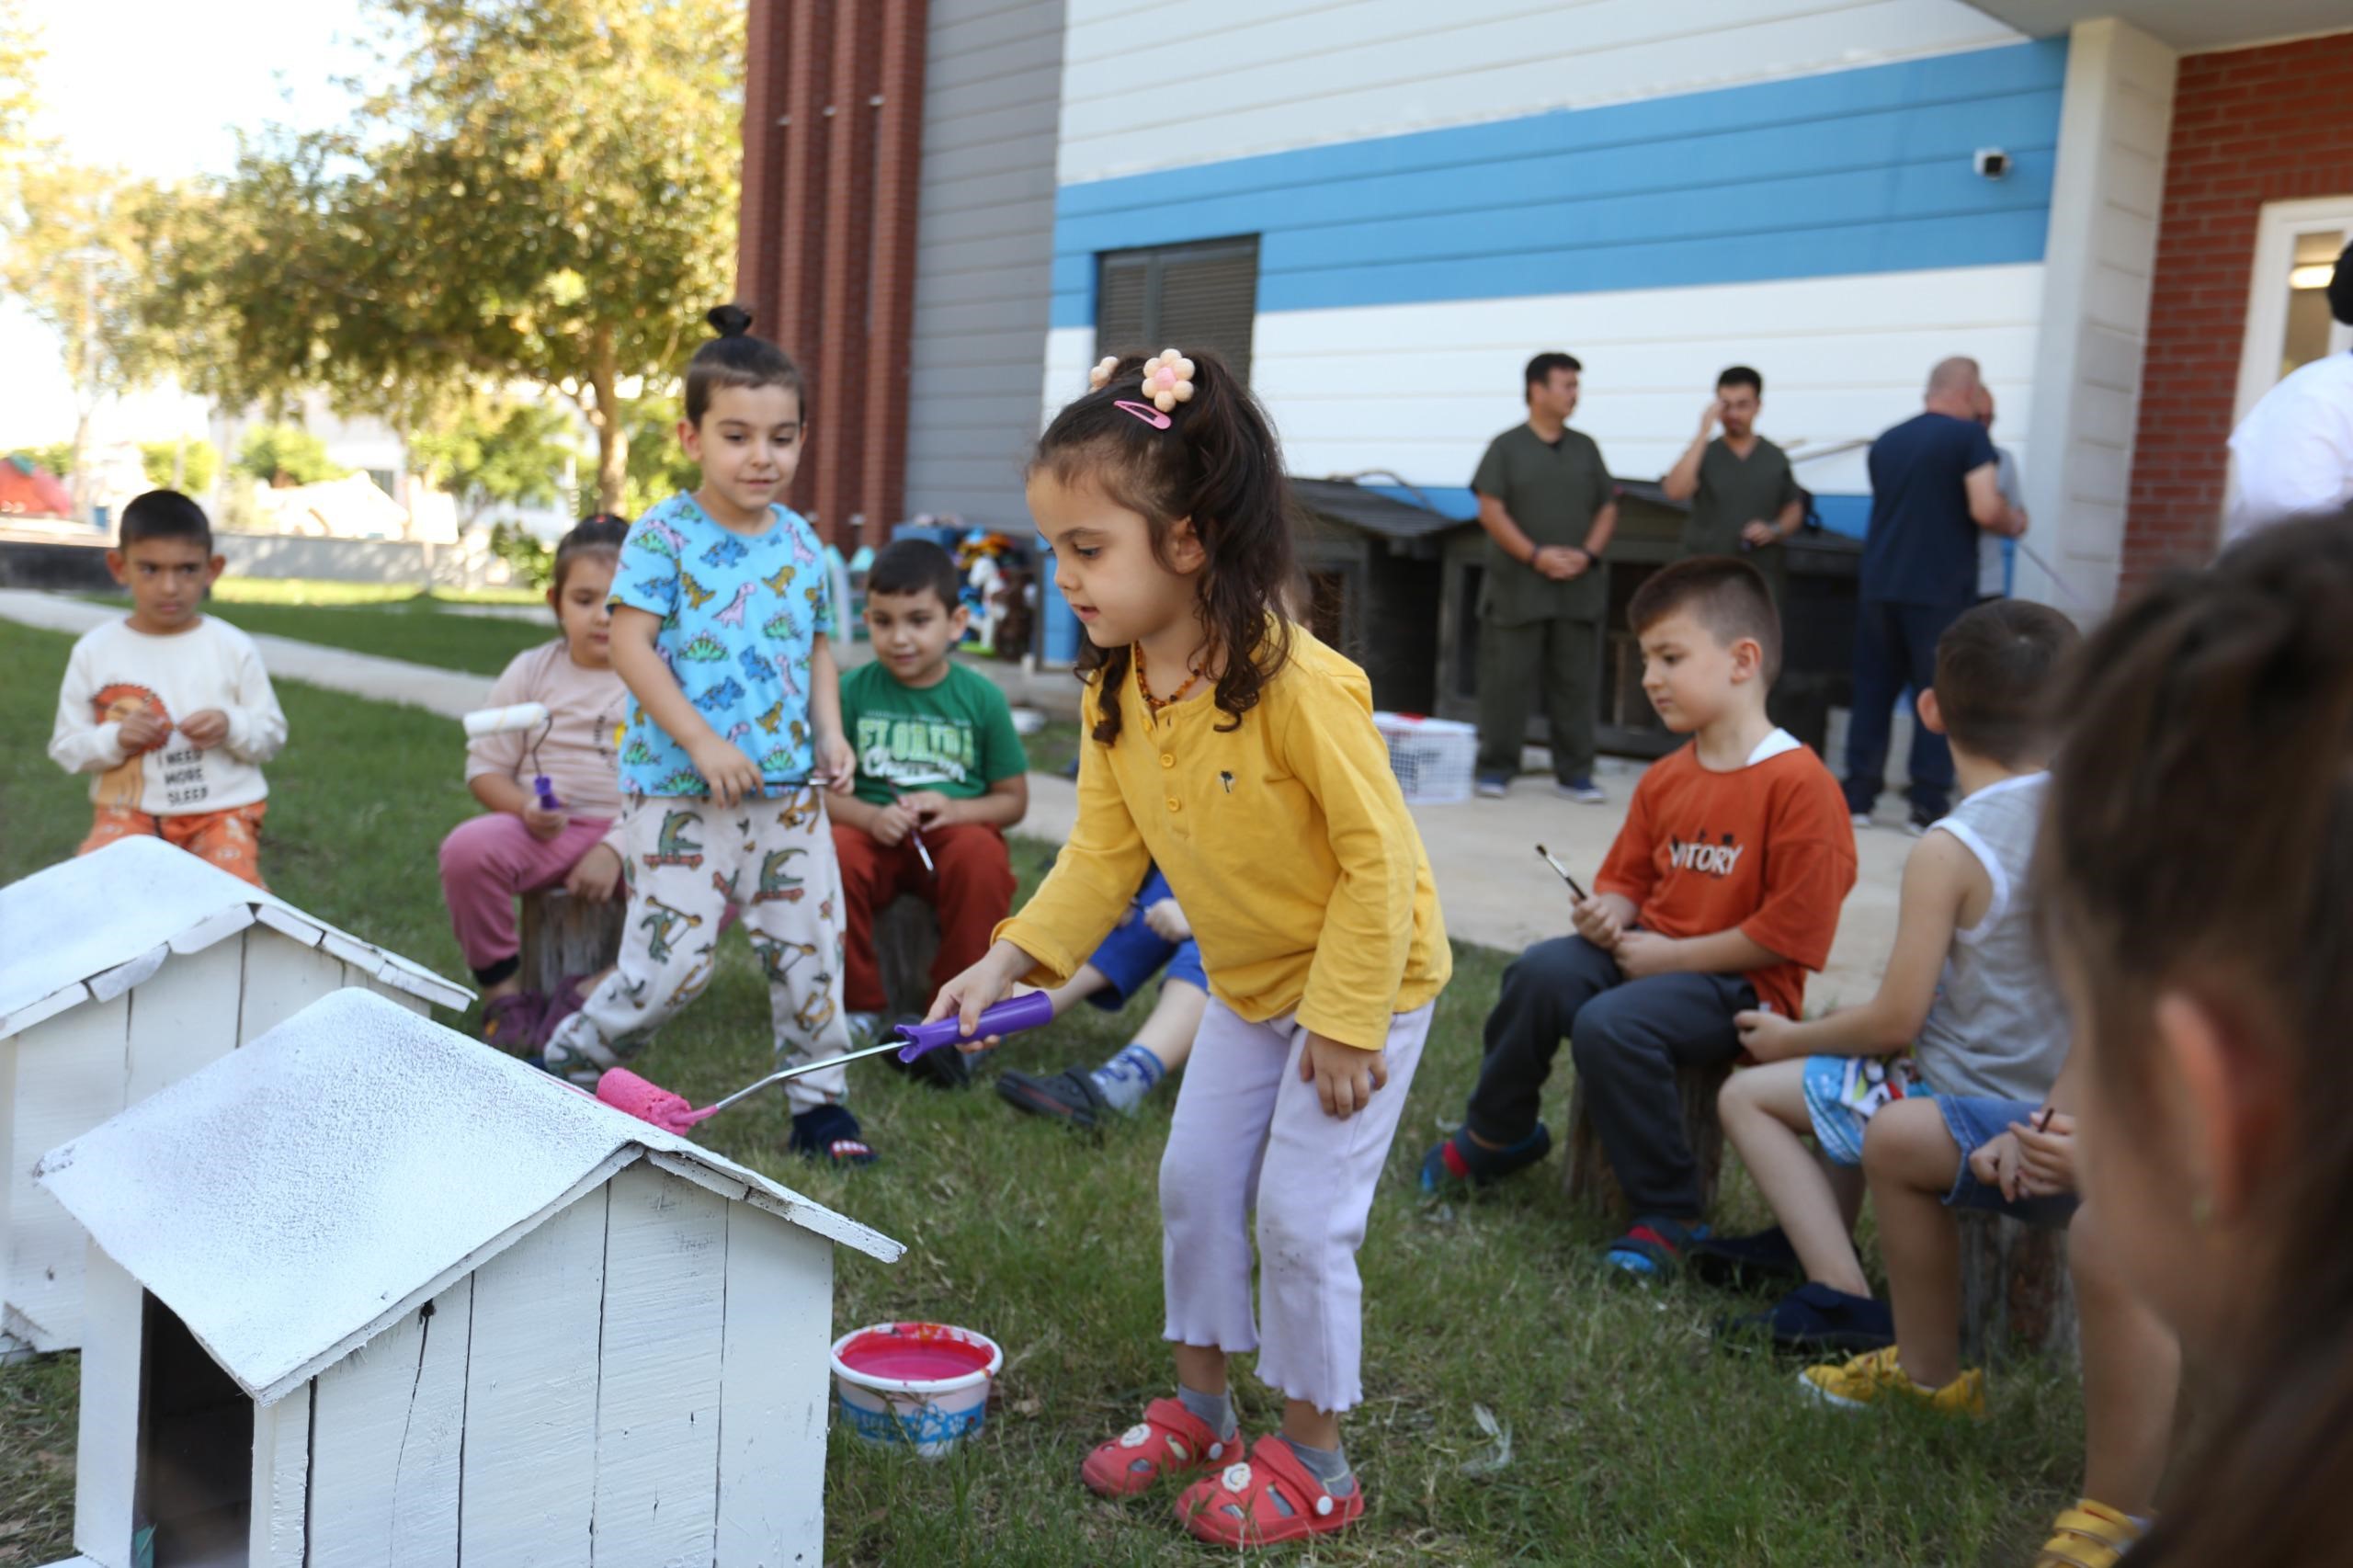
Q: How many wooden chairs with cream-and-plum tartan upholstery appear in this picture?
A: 0